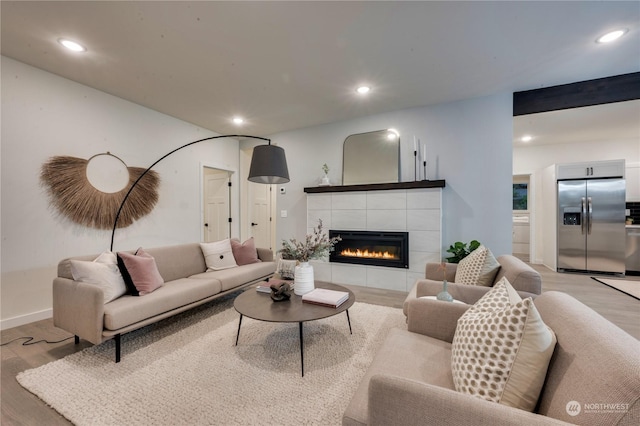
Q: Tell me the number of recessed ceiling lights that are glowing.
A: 5